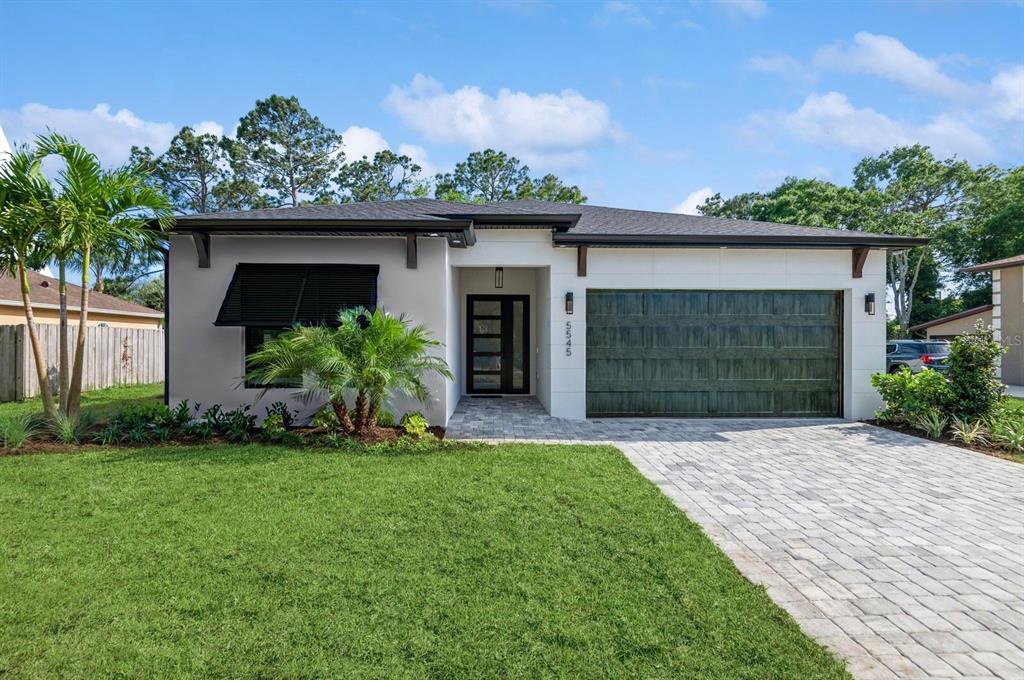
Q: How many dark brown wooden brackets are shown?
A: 4